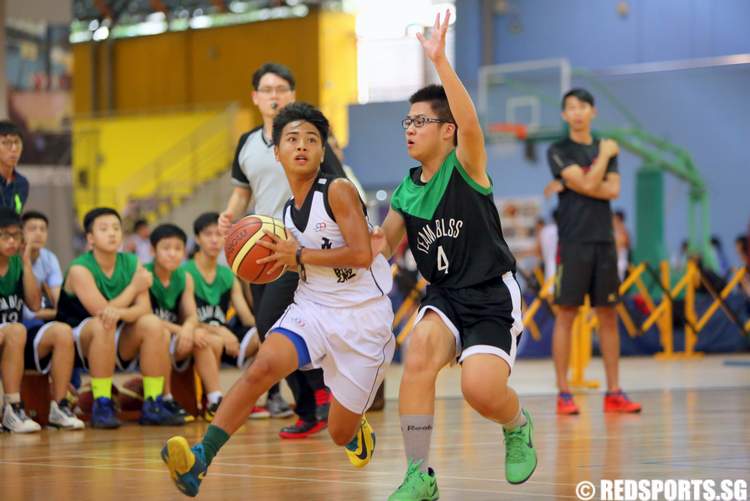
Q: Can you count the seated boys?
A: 5